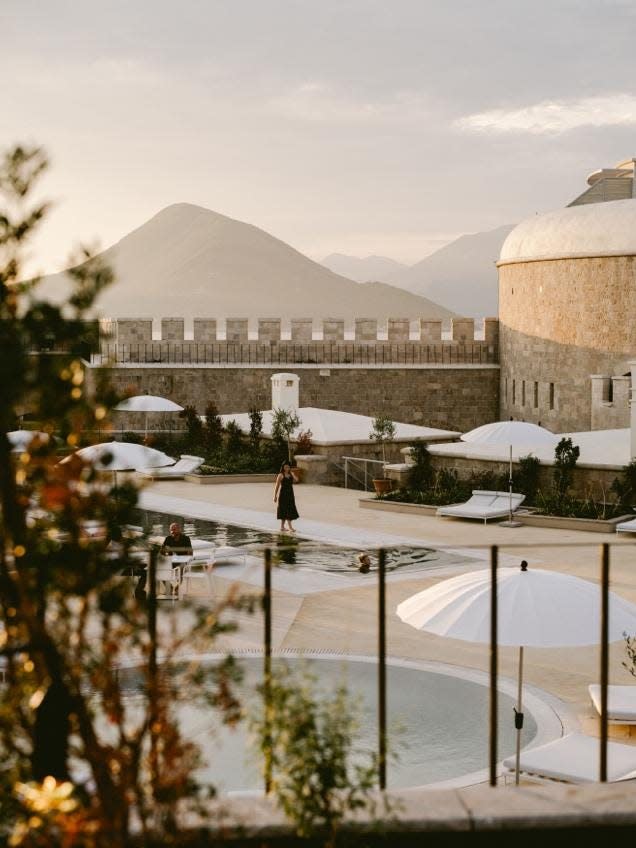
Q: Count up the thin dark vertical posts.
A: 5